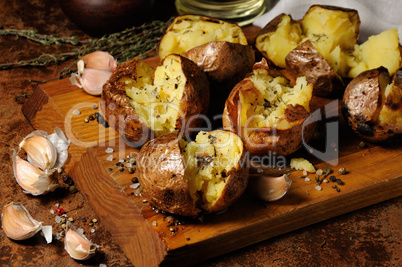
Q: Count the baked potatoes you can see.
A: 6